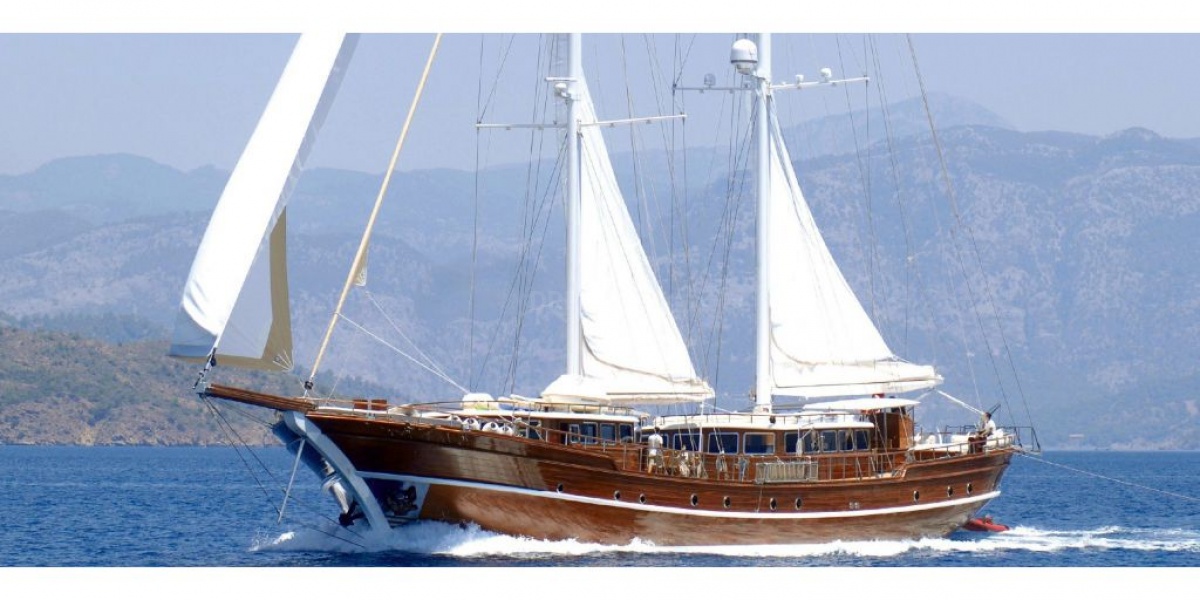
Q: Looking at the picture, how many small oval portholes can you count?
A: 10